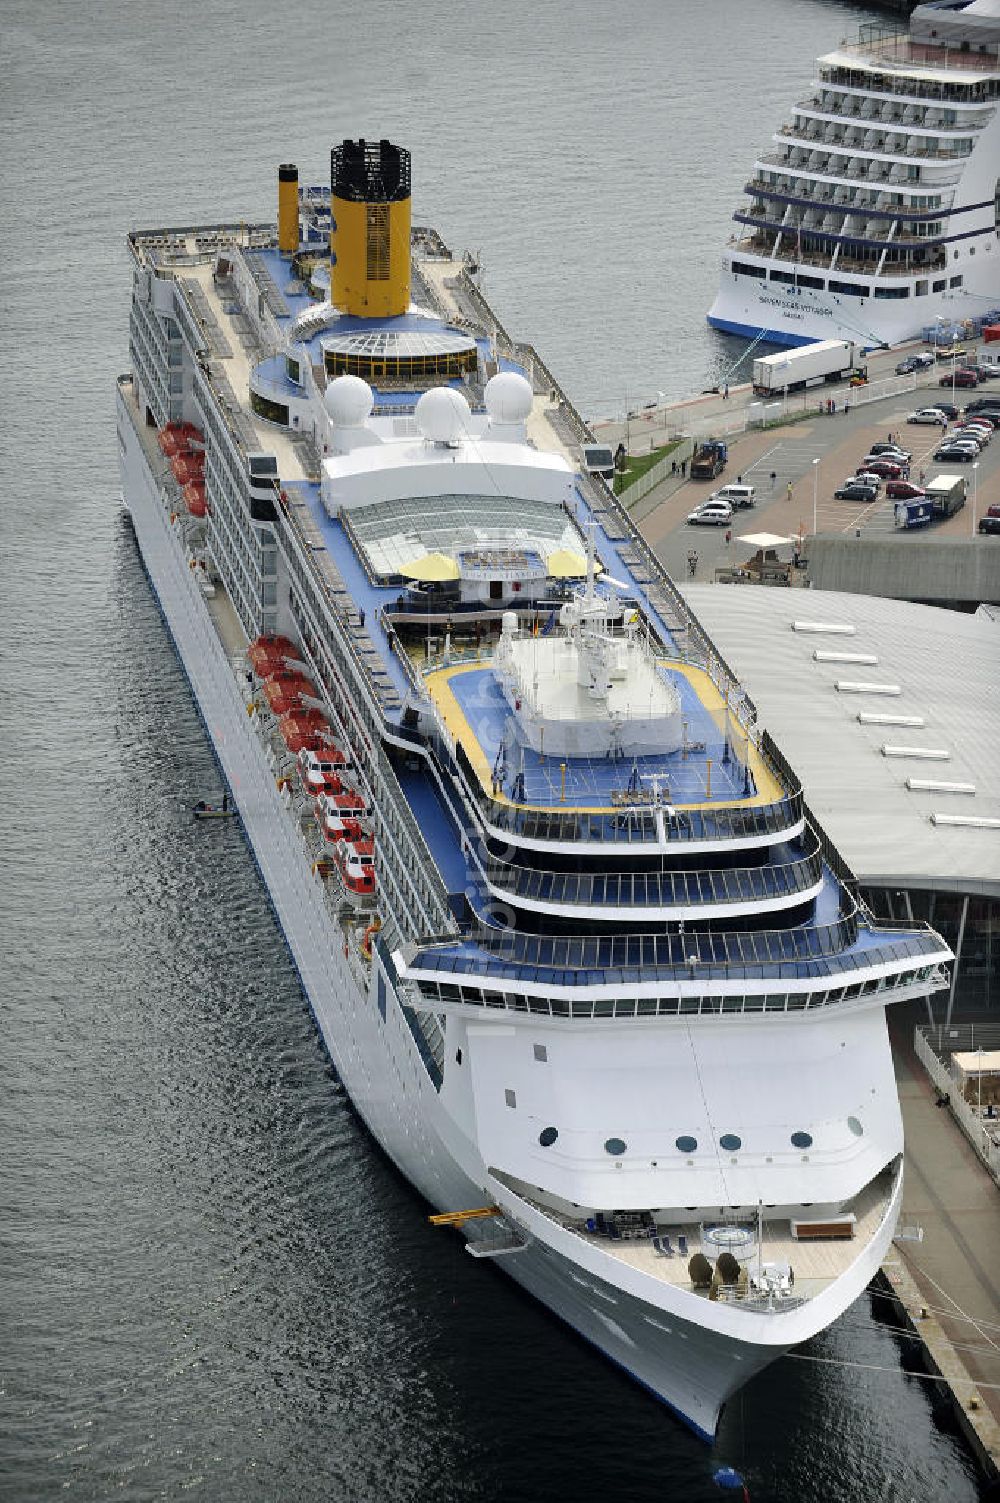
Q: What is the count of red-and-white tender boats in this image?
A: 3